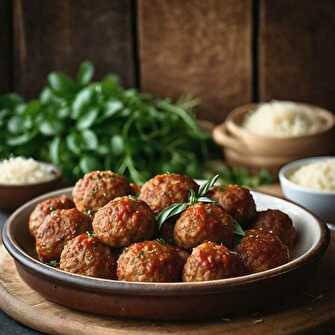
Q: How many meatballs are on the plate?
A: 12